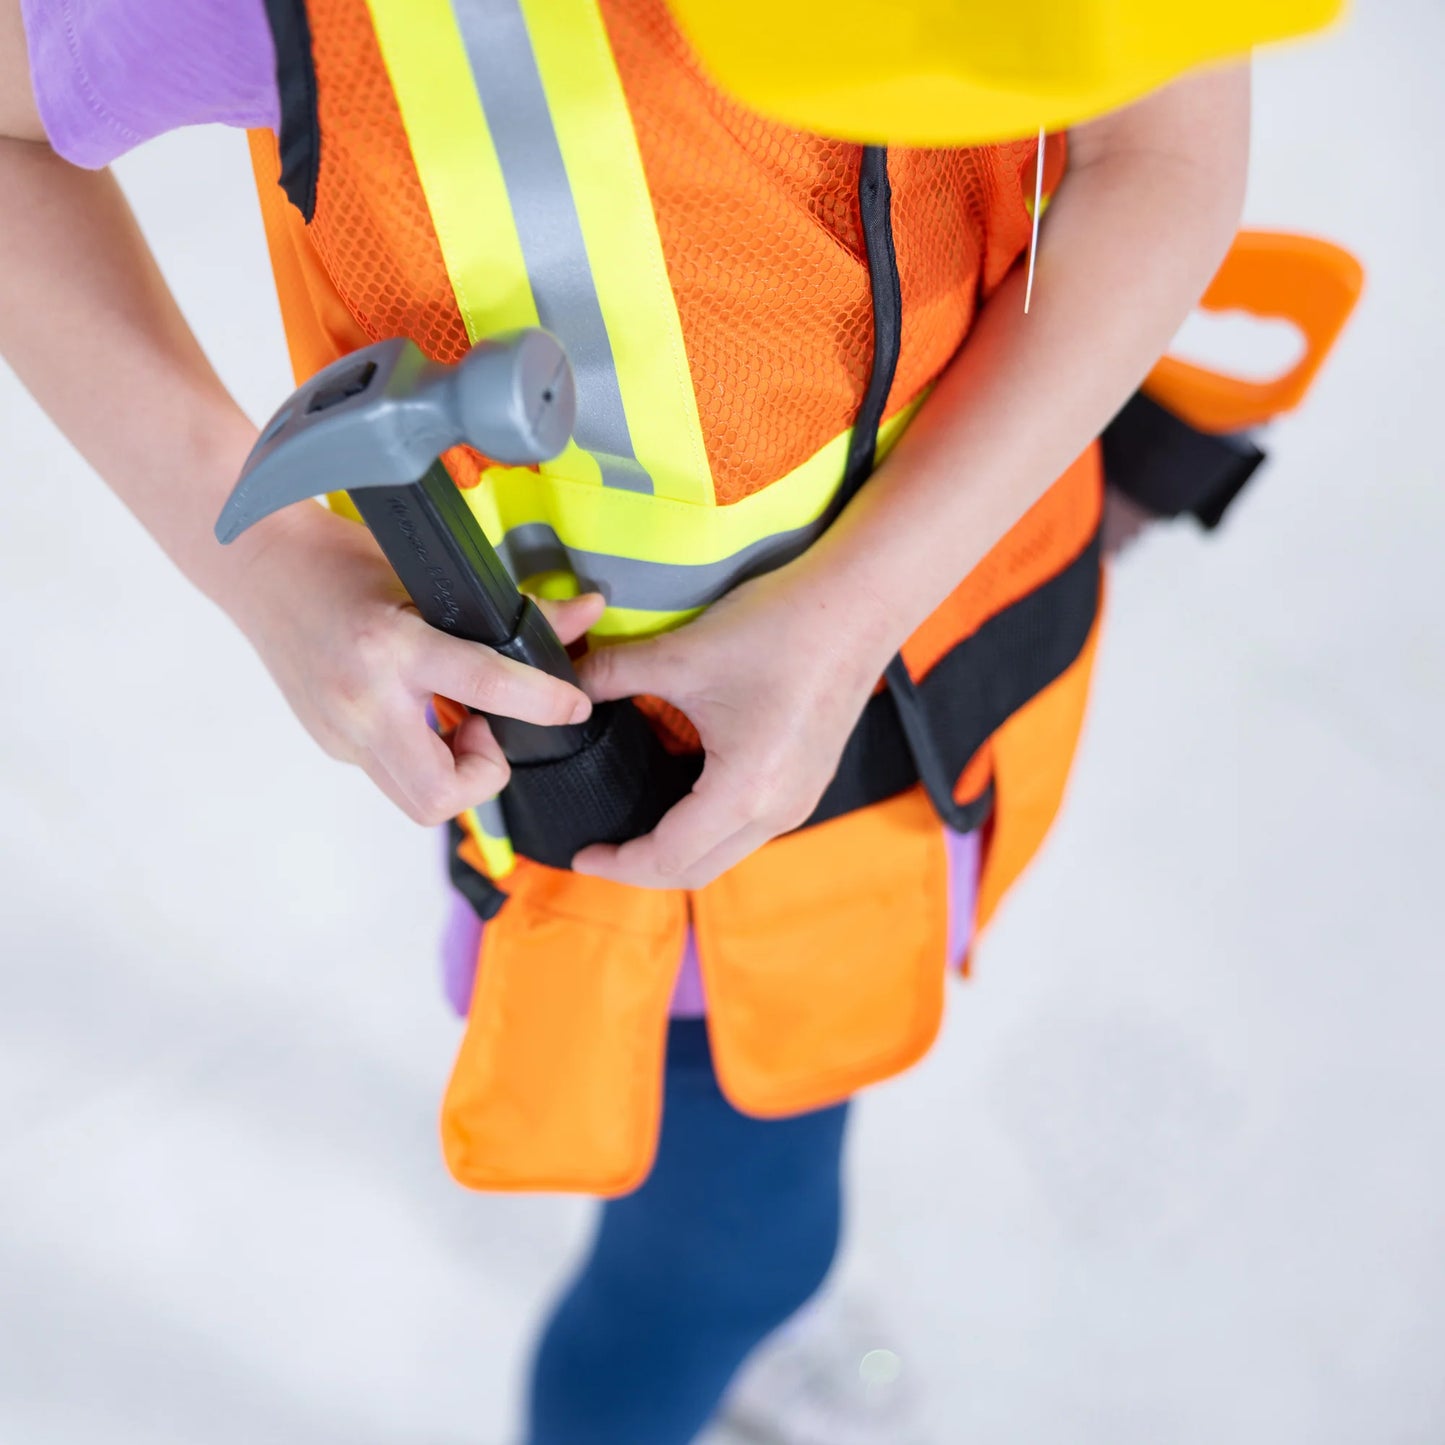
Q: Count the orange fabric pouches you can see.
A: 3